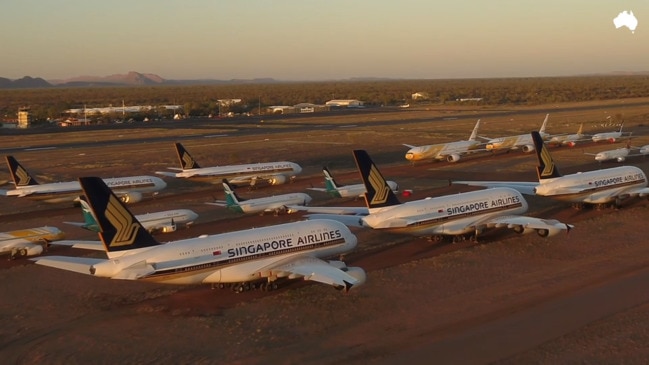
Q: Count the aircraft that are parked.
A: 15